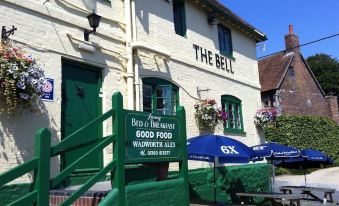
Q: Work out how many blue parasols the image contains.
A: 3